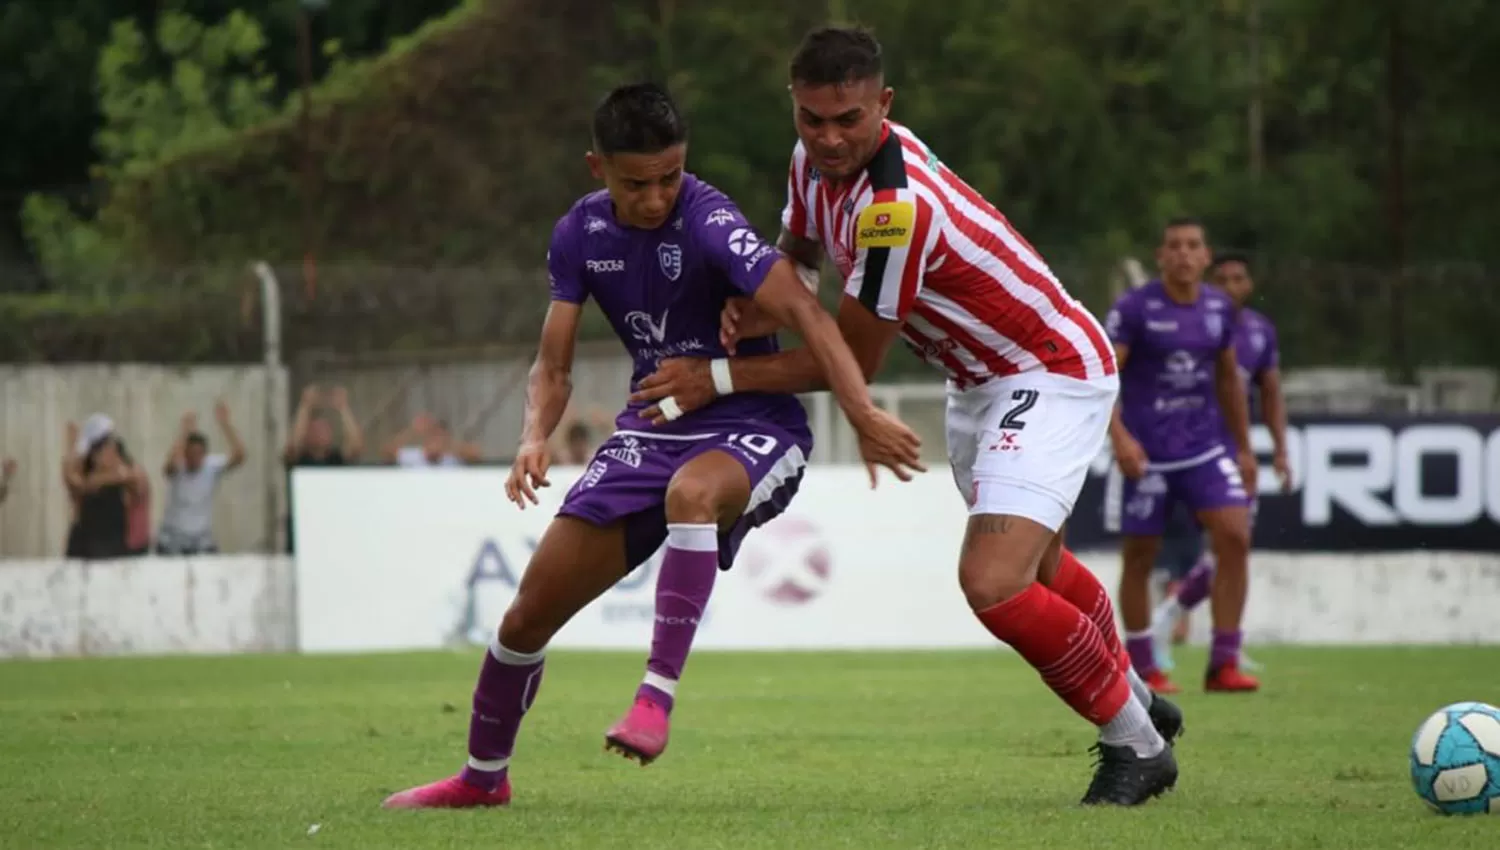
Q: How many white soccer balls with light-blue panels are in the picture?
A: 1